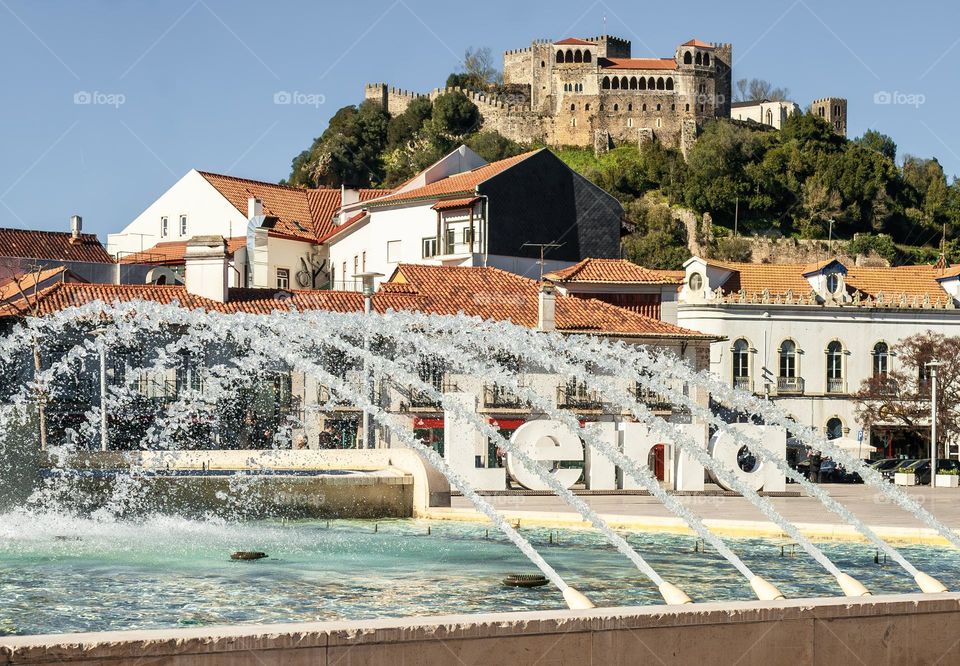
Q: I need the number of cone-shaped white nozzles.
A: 5